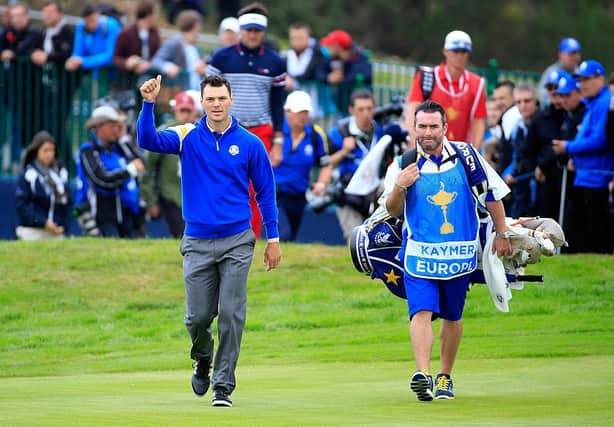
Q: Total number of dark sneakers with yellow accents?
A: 2